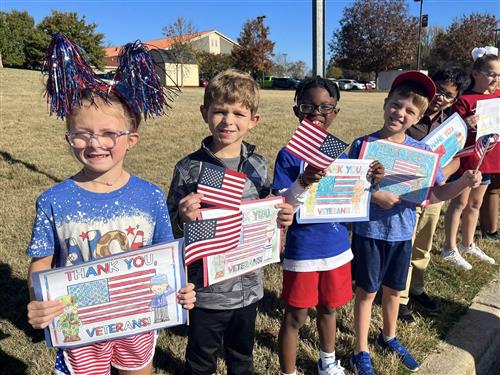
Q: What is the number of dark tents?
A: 0